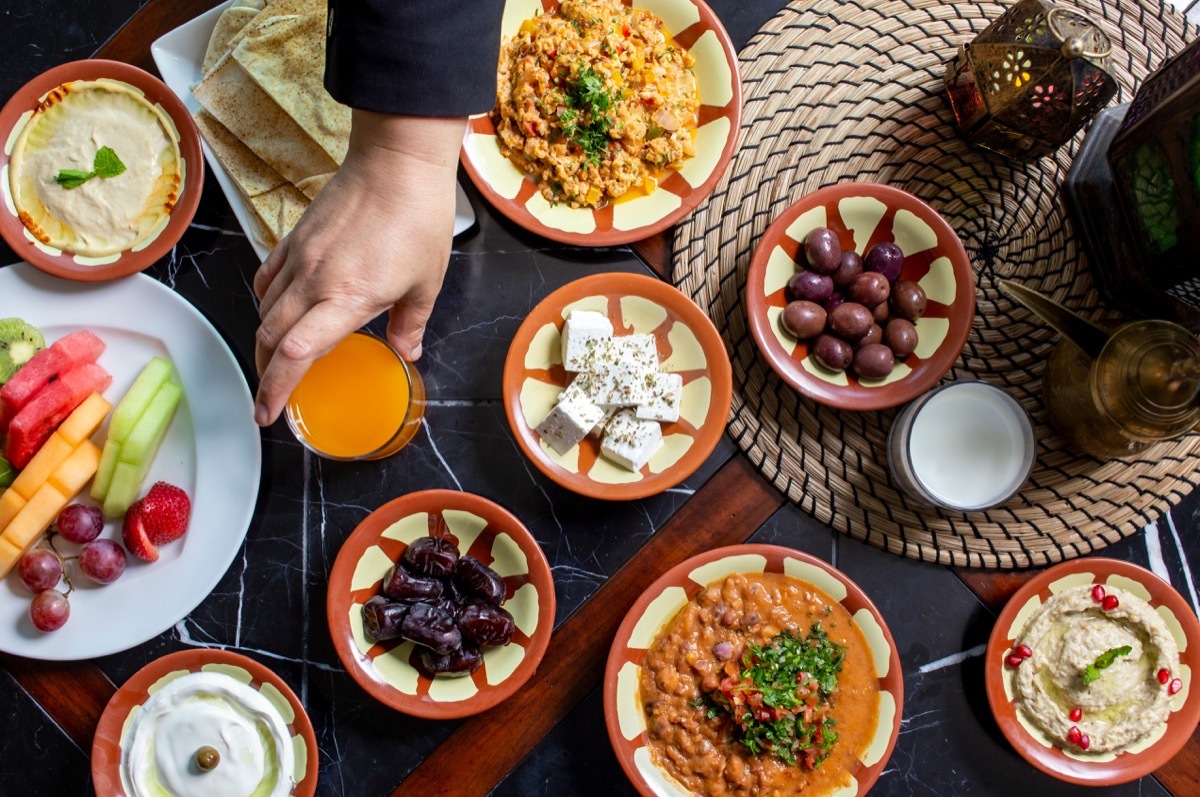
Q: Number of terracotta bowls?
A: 8